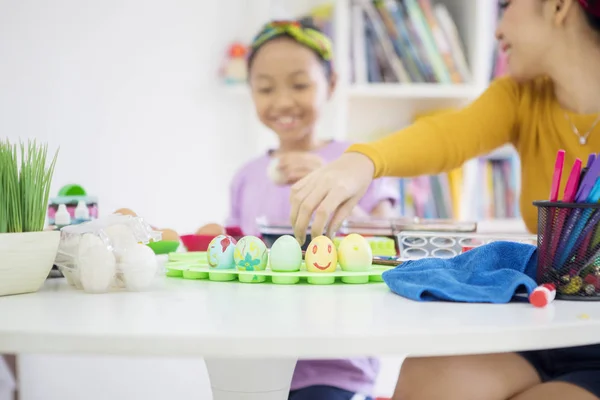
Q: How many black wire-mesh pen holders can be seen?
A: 1